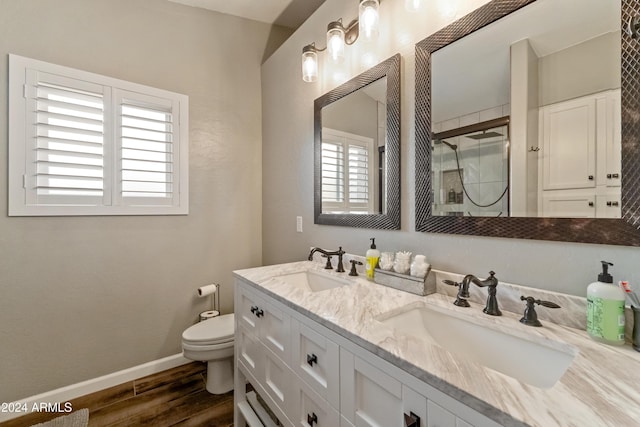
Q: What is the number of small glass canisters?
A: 3